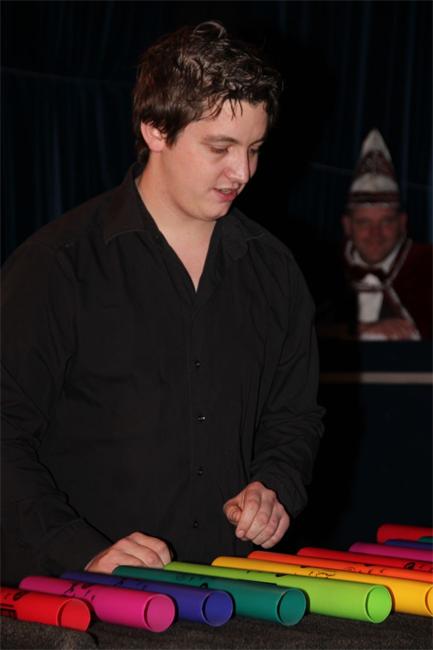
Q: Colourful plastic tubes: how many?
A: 12